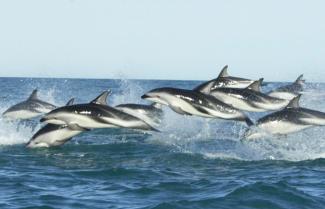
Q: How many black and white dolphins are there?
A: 9